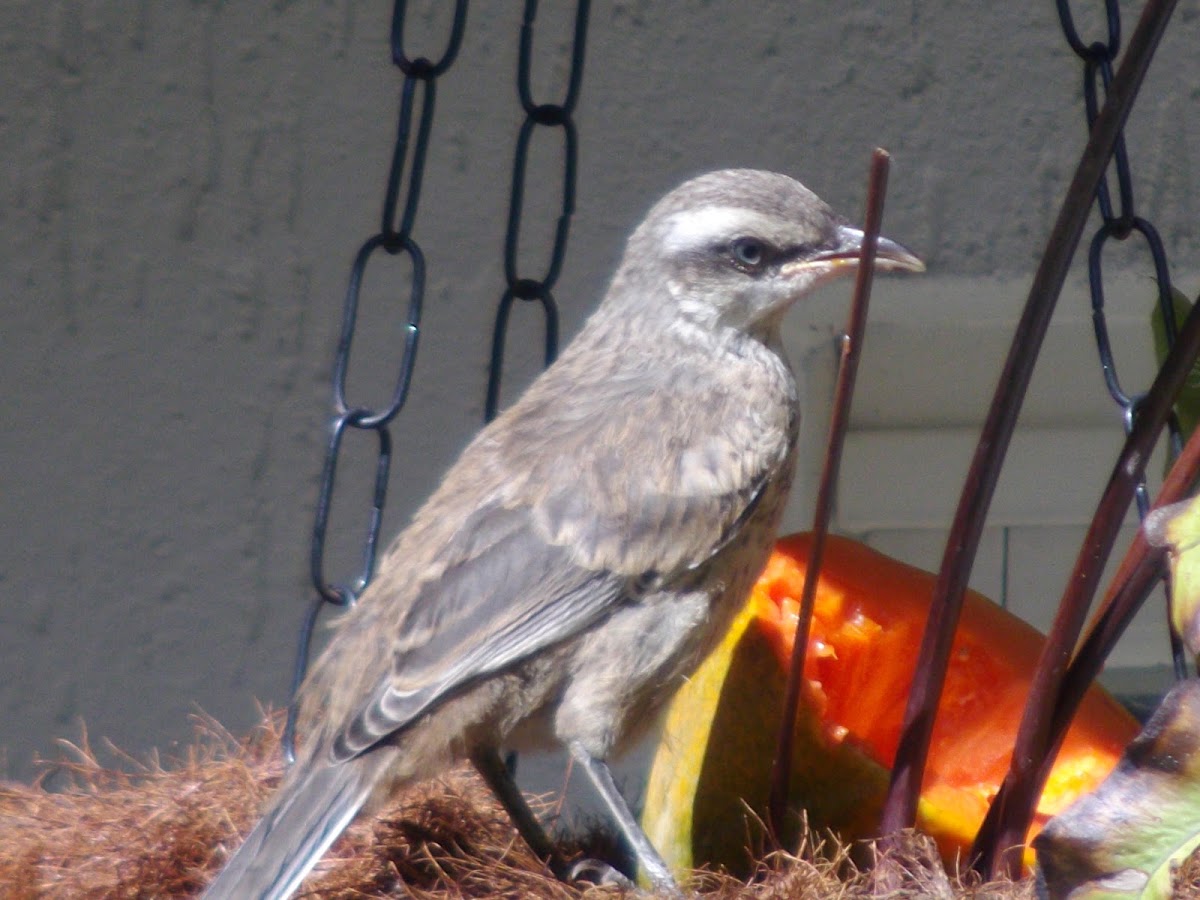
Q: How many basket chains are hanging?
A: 3